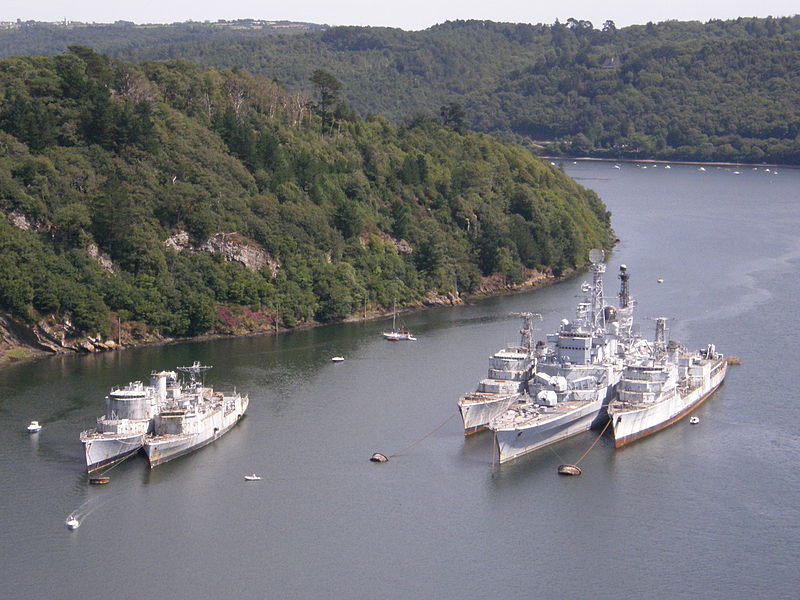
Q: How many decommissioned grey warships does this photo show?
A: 5